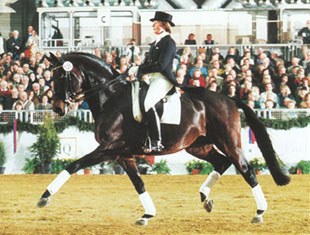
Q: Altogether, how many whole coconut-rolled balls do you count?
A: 0